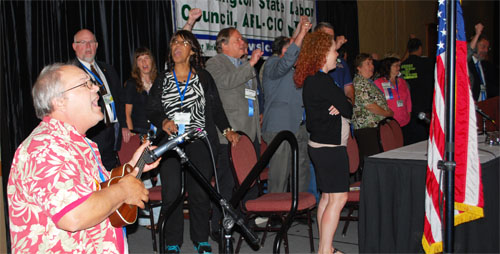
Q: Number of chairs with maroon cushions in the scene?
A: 5